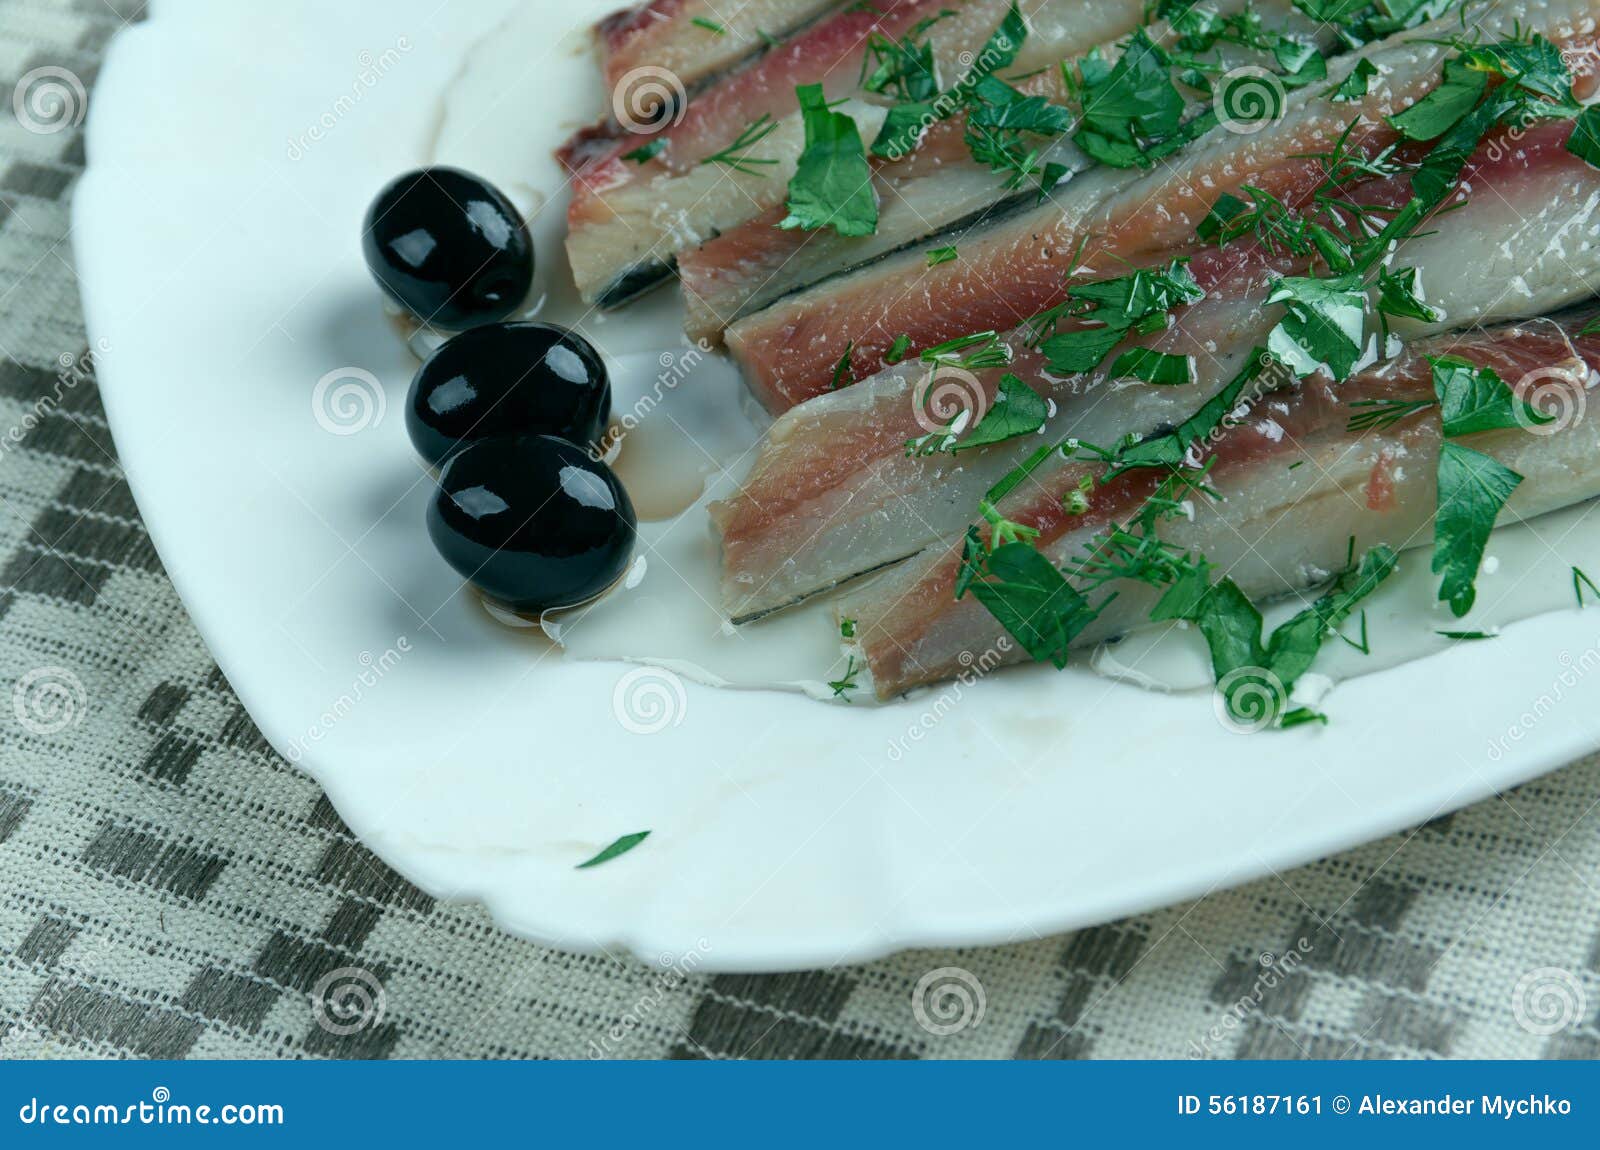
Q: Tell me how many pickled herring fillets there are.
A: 6